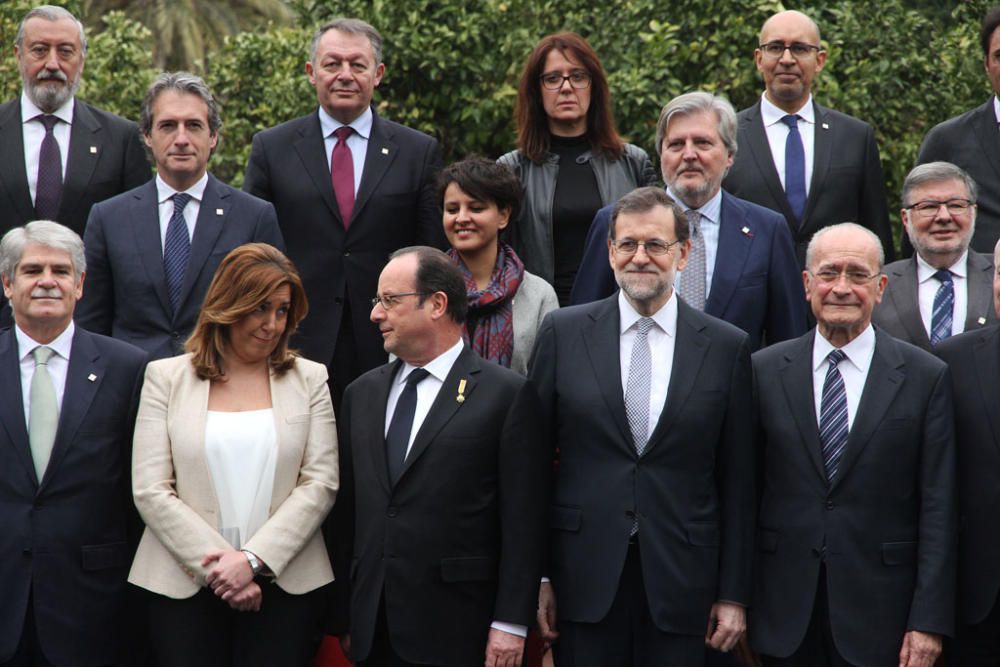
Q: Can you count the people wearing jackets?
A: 15